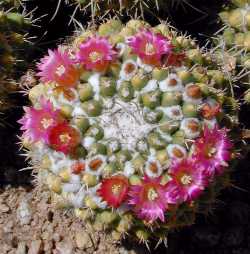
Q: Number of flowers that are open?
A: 9